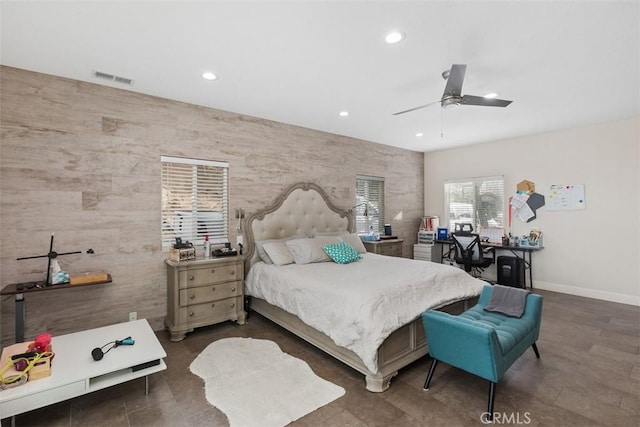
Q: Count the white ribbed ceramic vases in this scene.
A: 0